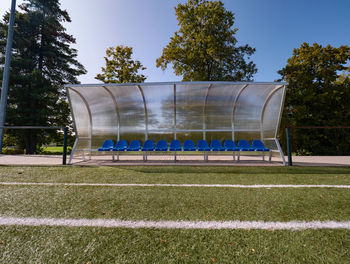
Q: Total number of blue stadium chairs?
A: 12